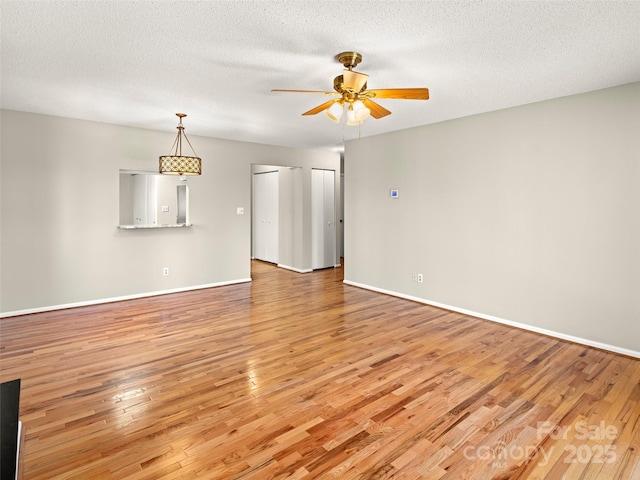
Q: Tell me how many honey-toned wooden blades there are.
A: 5